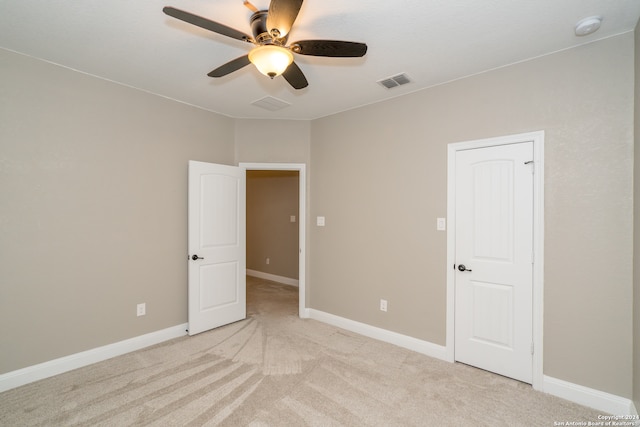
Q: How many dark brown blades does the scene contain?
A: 5